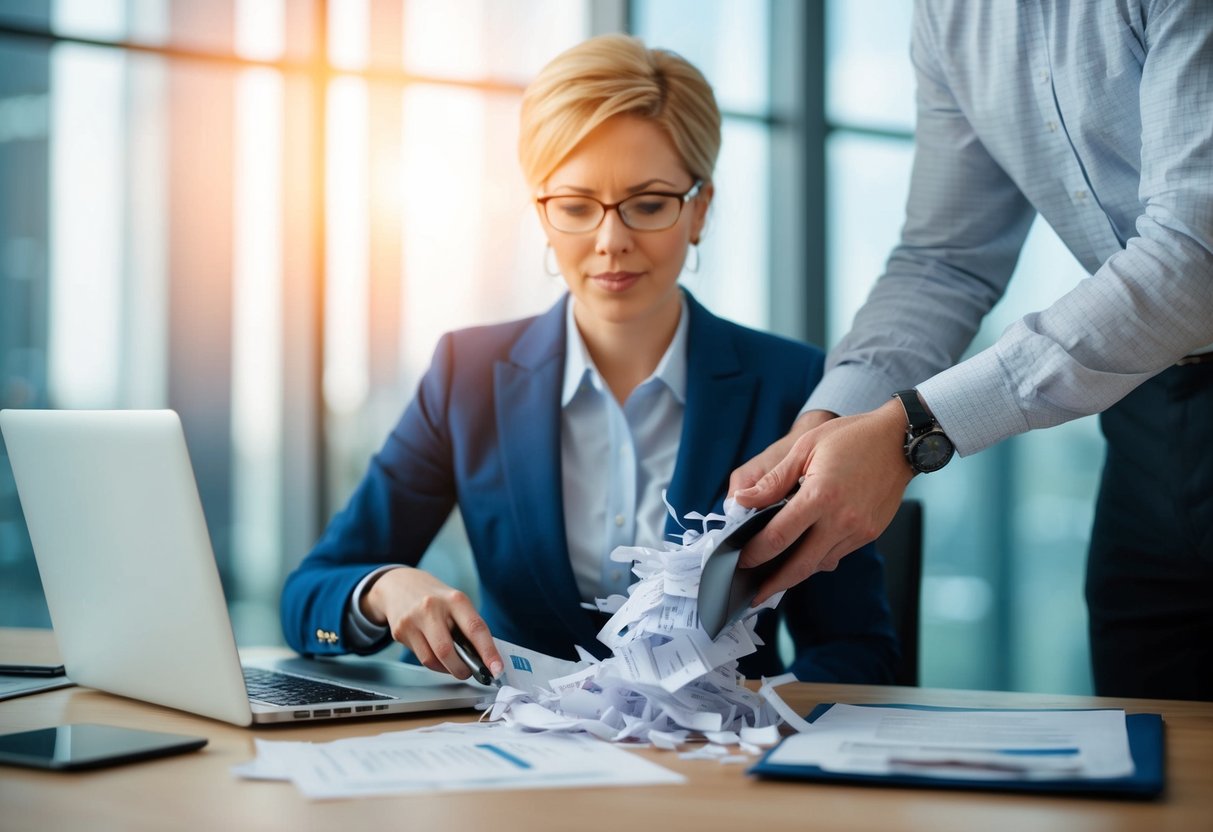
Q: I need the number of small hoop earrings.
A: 2